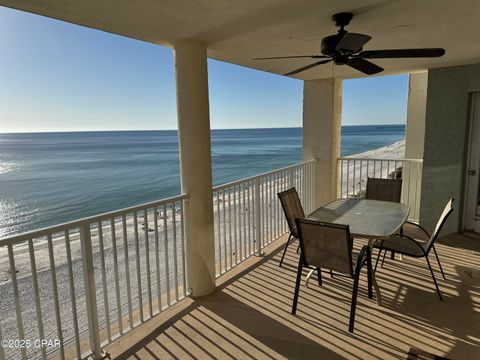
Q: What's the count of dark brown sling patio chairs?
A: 4